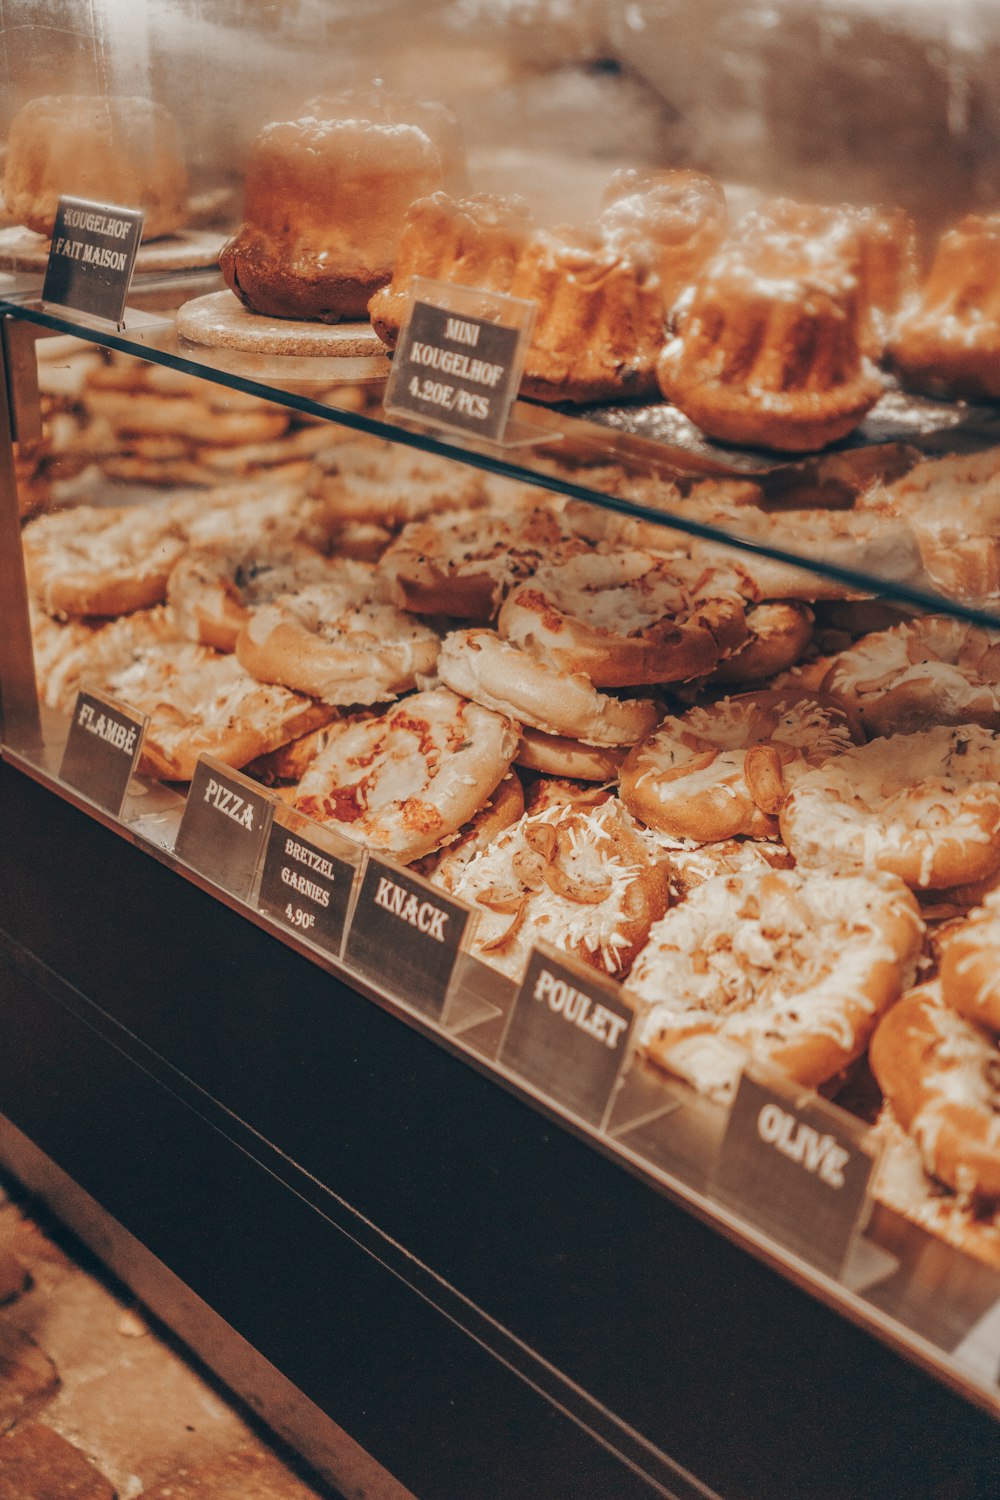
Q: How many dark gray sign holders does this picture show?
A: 8